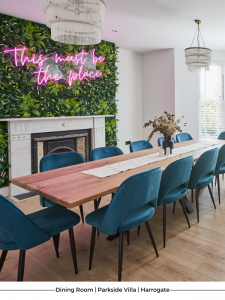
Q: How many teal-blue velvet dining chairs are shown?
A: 11